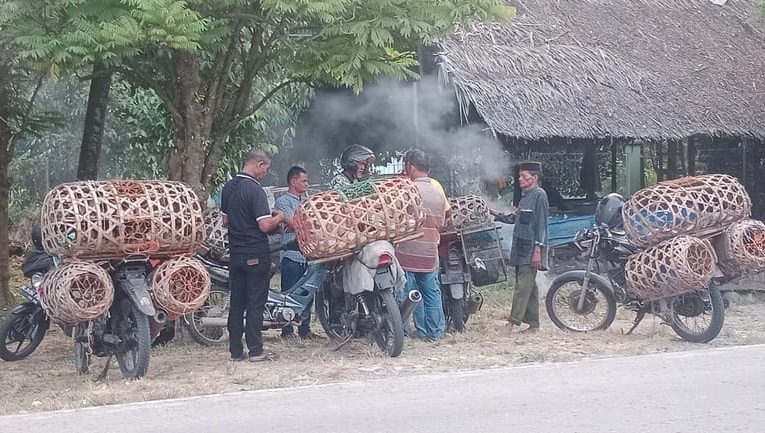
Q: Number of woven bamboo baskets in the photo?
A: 9